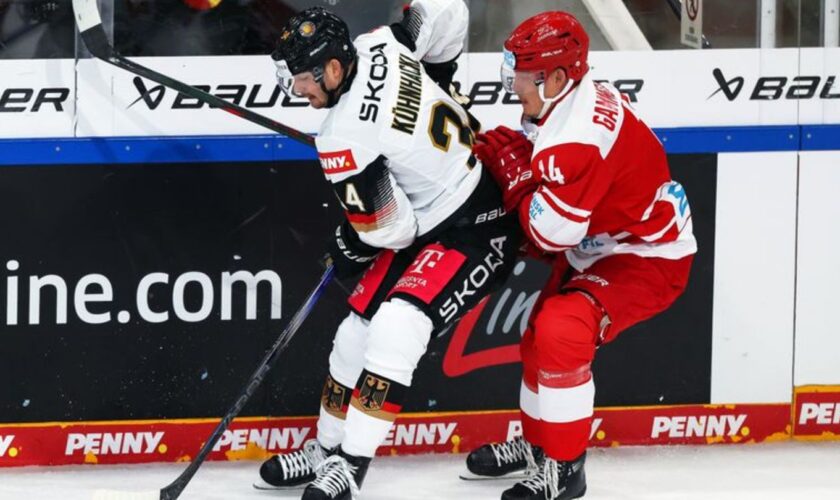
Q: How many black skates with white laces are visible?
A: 4